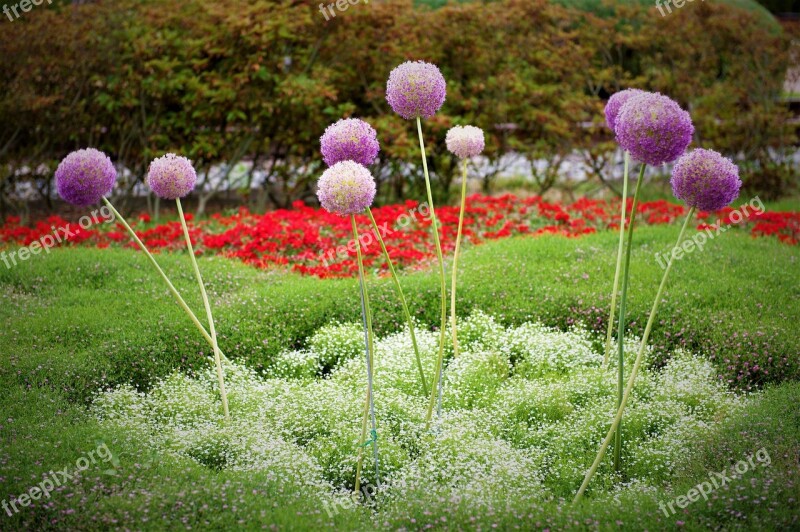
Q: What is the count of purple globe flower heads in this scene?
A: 9